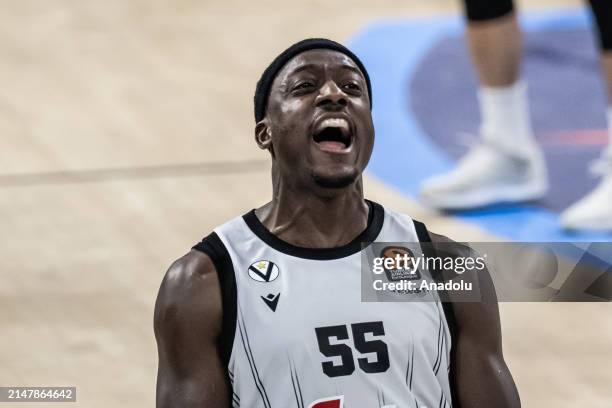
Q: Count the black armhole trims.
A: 2